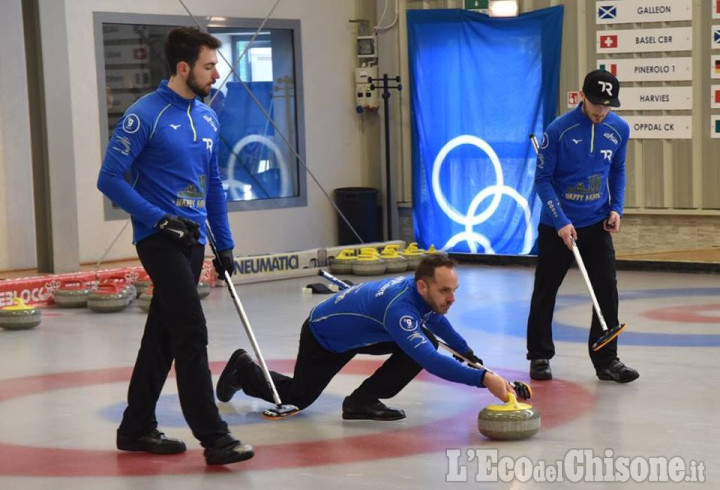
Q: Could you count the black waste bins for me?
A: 1